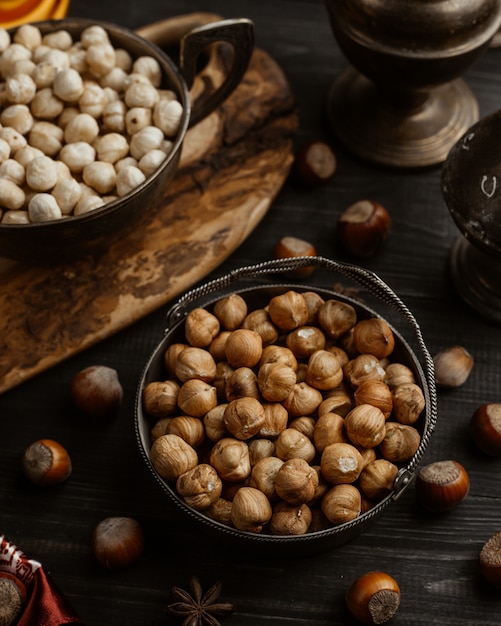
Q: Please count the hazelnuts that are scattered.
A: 11